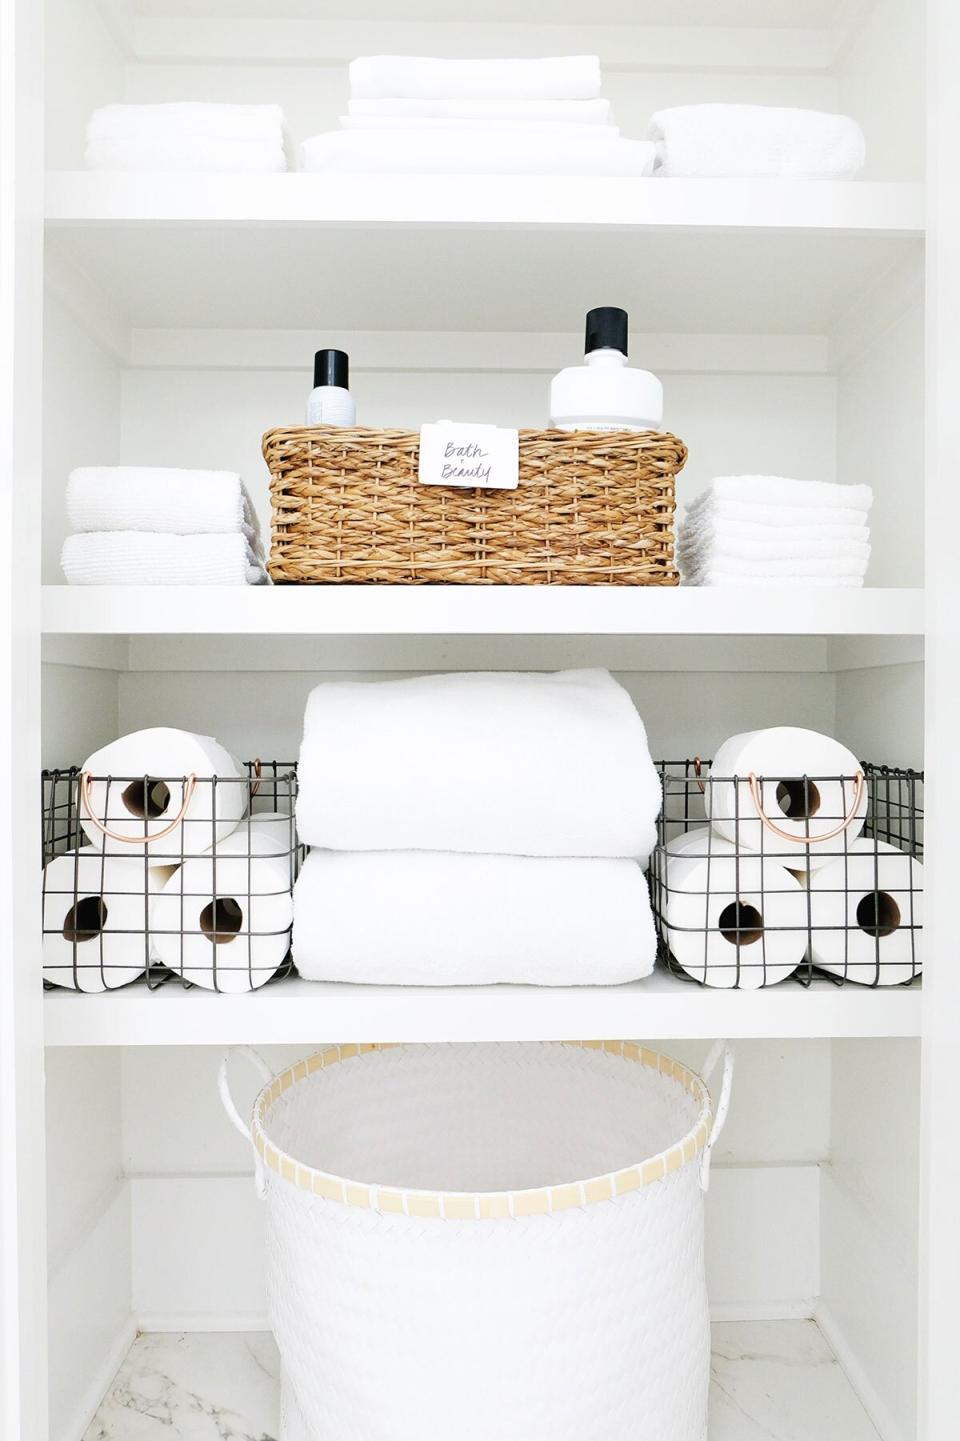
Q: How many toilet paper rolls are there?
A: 6